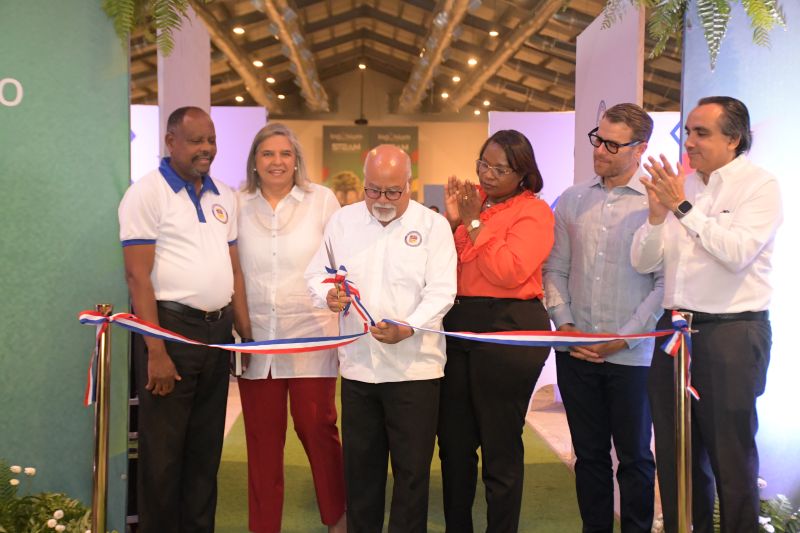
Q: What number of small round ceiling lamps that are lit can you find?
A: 12